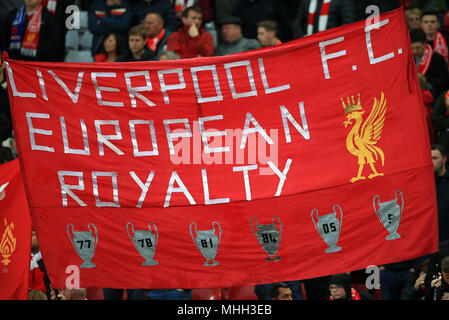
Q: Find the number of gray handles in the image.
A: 12